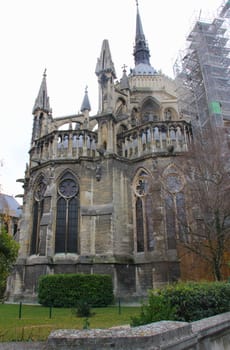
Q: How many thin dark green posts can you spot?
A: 3